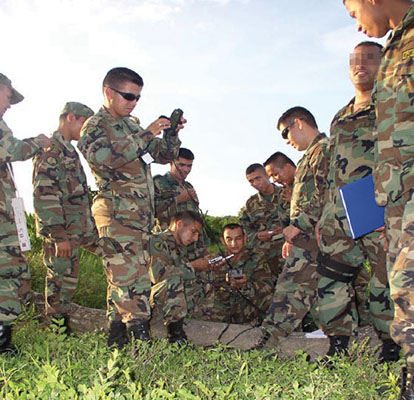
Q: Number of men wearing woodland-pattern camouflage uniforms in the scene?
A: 11